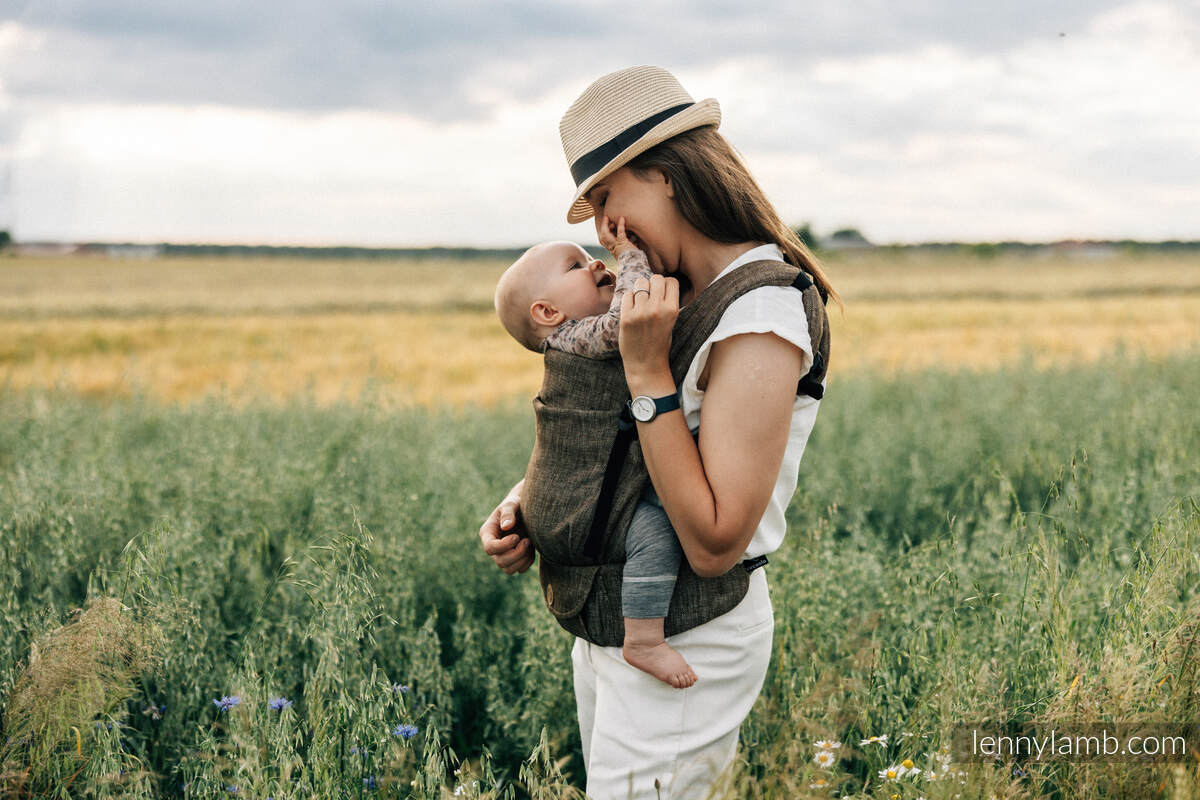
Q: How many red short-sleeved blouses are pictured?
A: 0